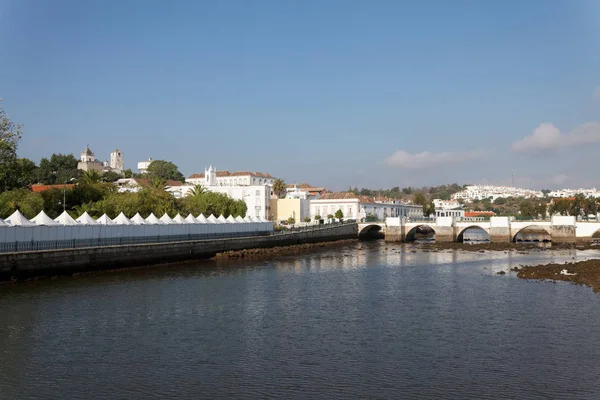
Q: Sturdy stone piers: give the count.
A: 4